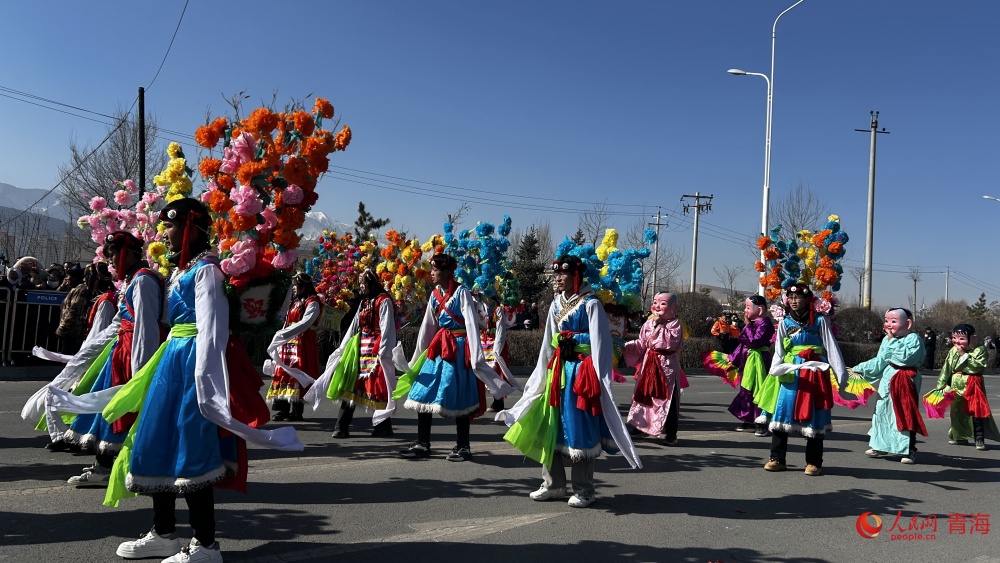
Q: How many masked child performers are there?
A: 4